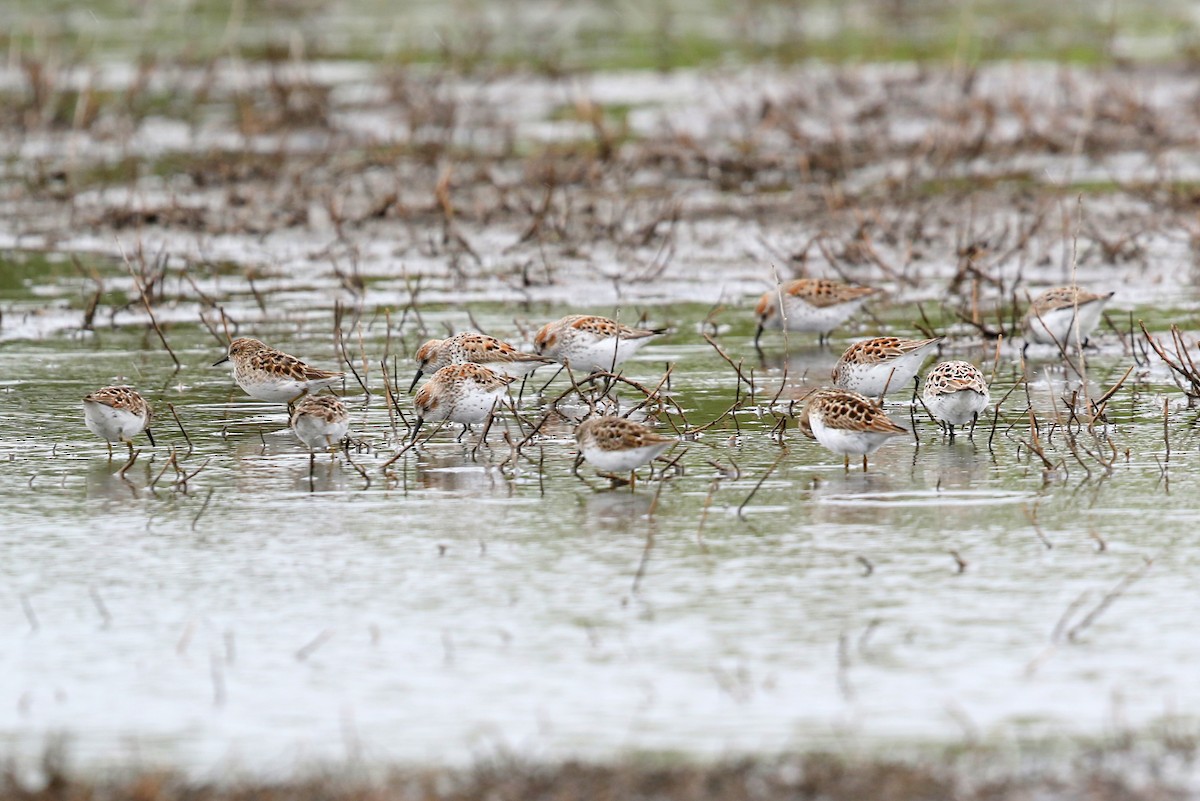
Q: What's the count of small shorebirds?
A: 12